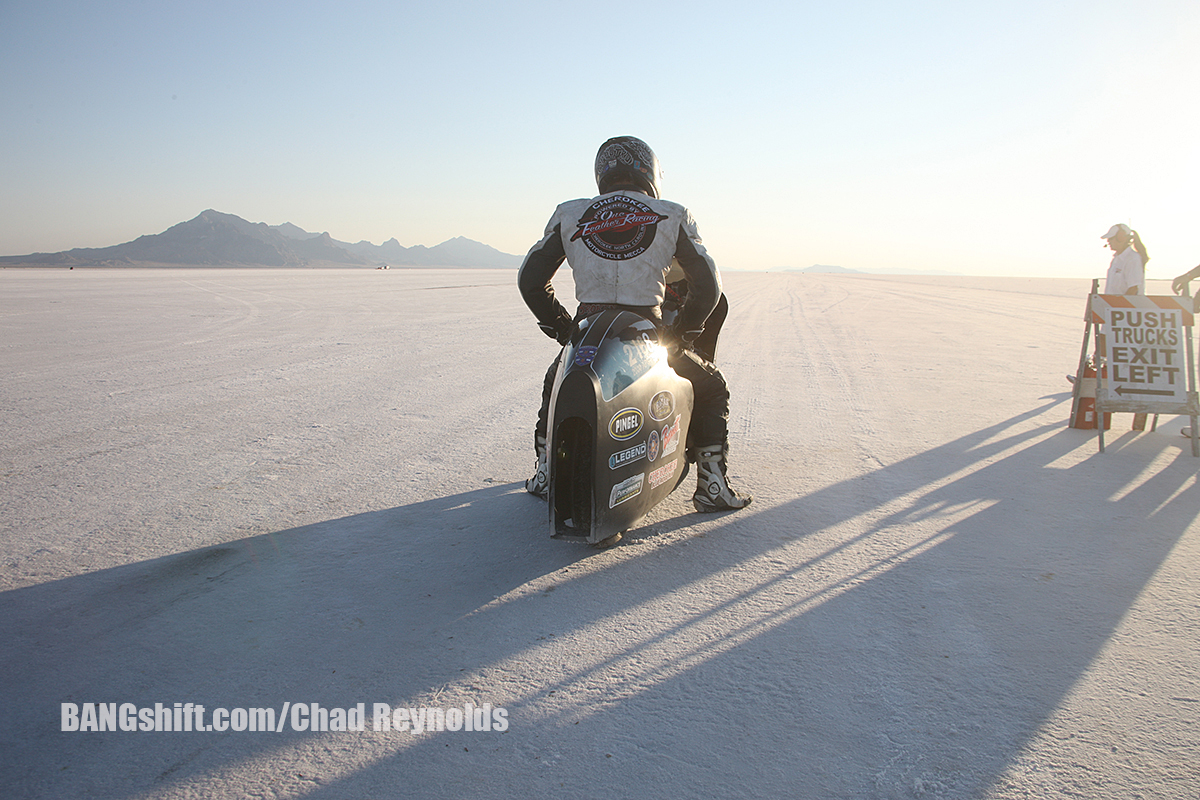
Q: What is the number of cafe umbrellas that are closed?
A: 0